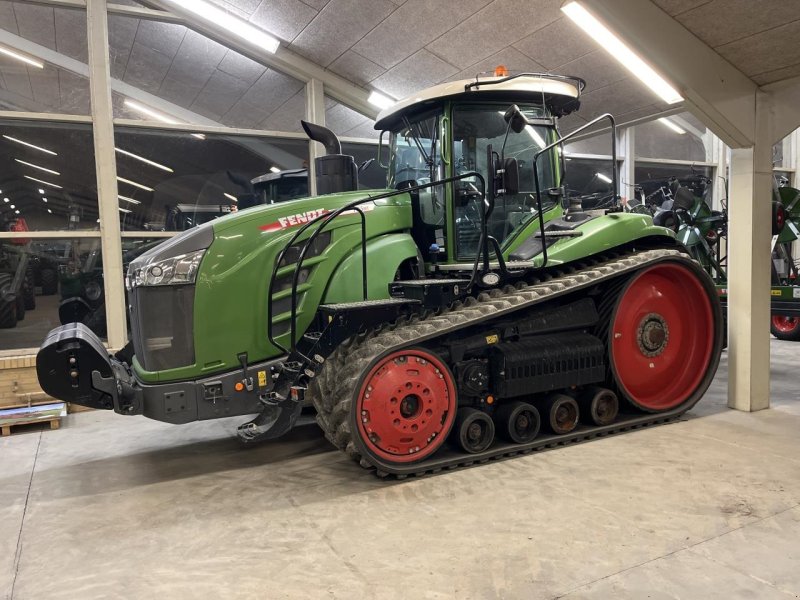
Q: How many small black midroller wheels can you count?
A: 4